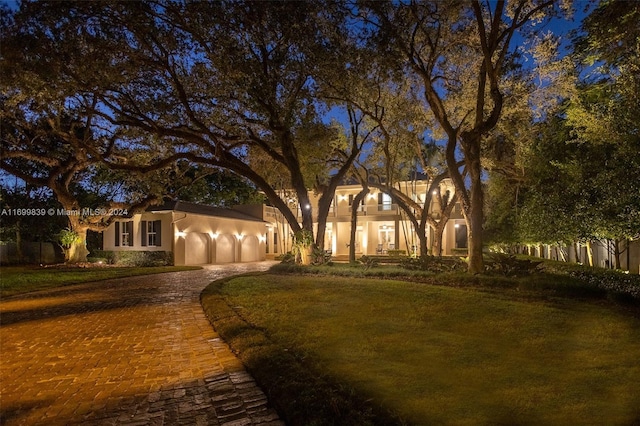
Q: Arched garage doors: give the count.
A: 3